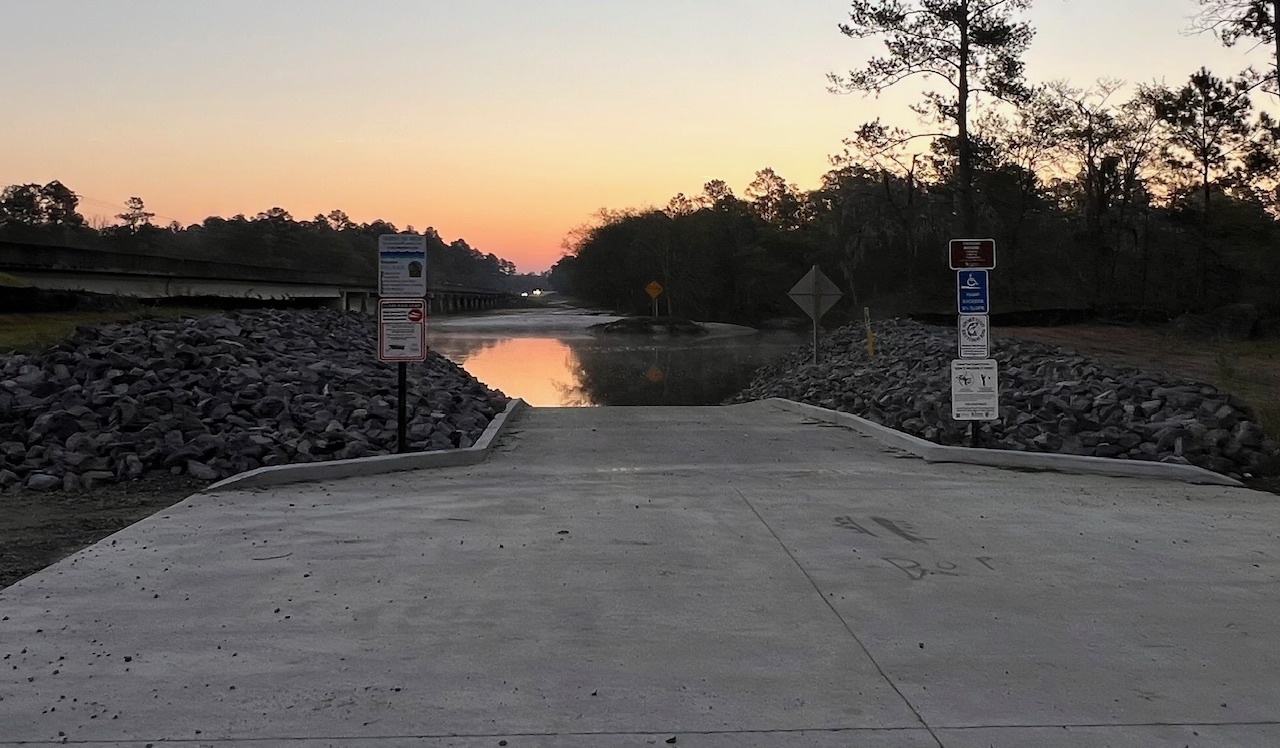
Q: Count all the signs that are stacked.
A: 6